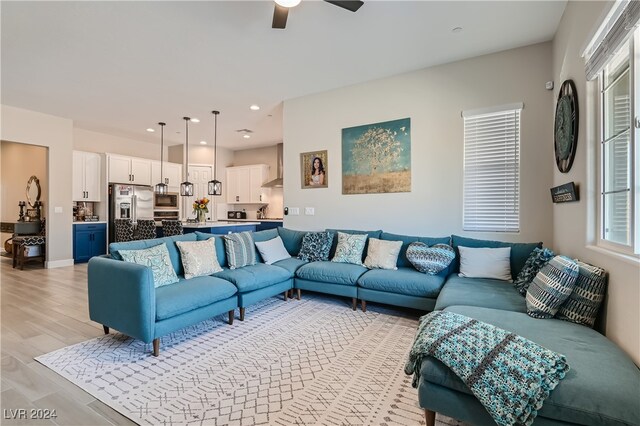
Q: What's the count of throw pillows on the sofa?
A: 12